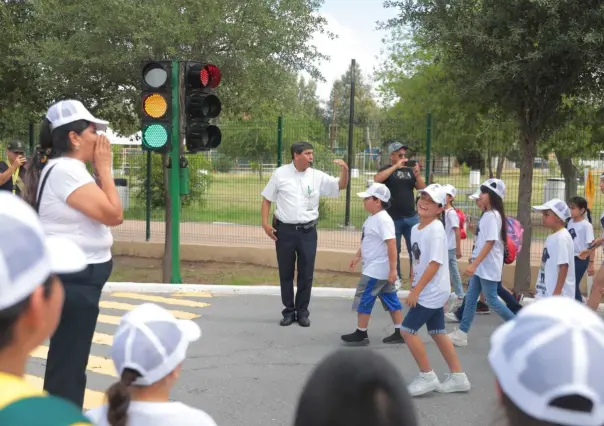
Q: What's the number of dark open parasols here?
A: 0